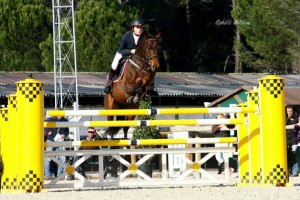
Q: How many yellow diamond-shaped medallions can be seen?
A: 3